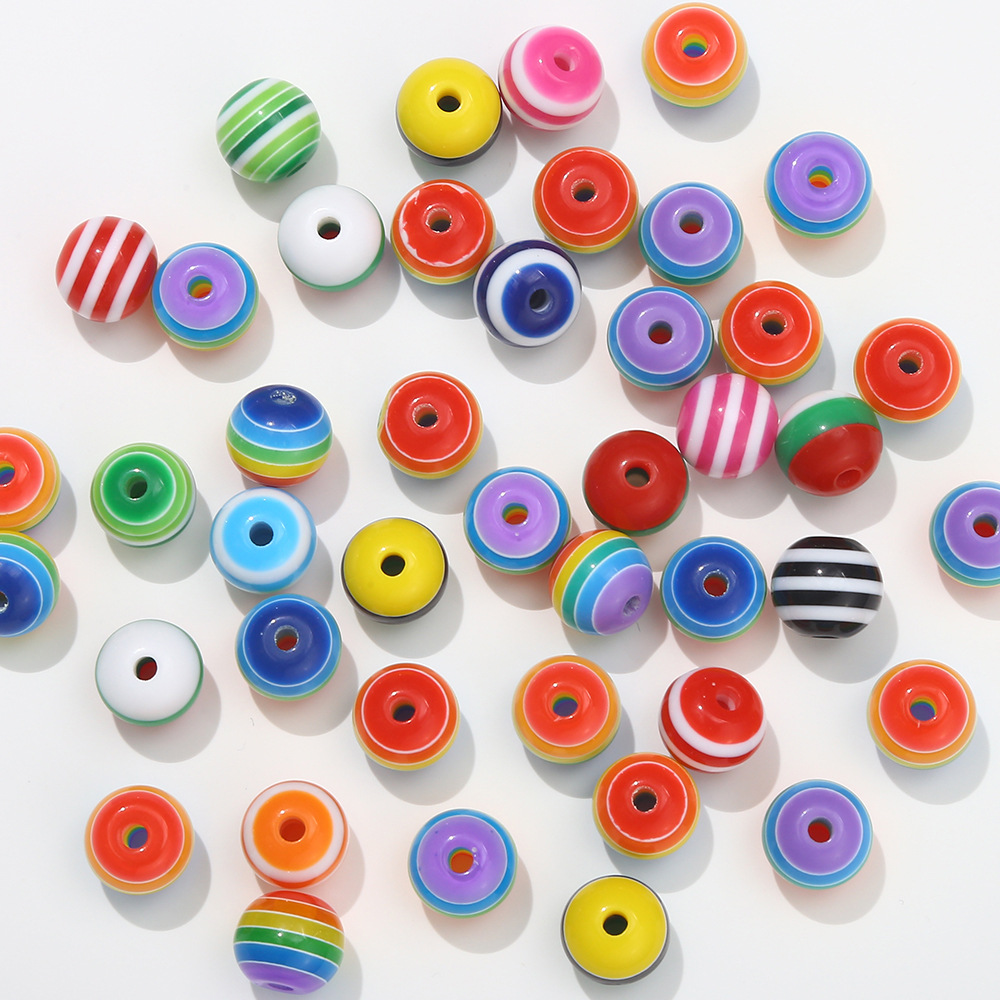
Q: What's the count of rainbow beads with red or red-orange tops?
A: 12